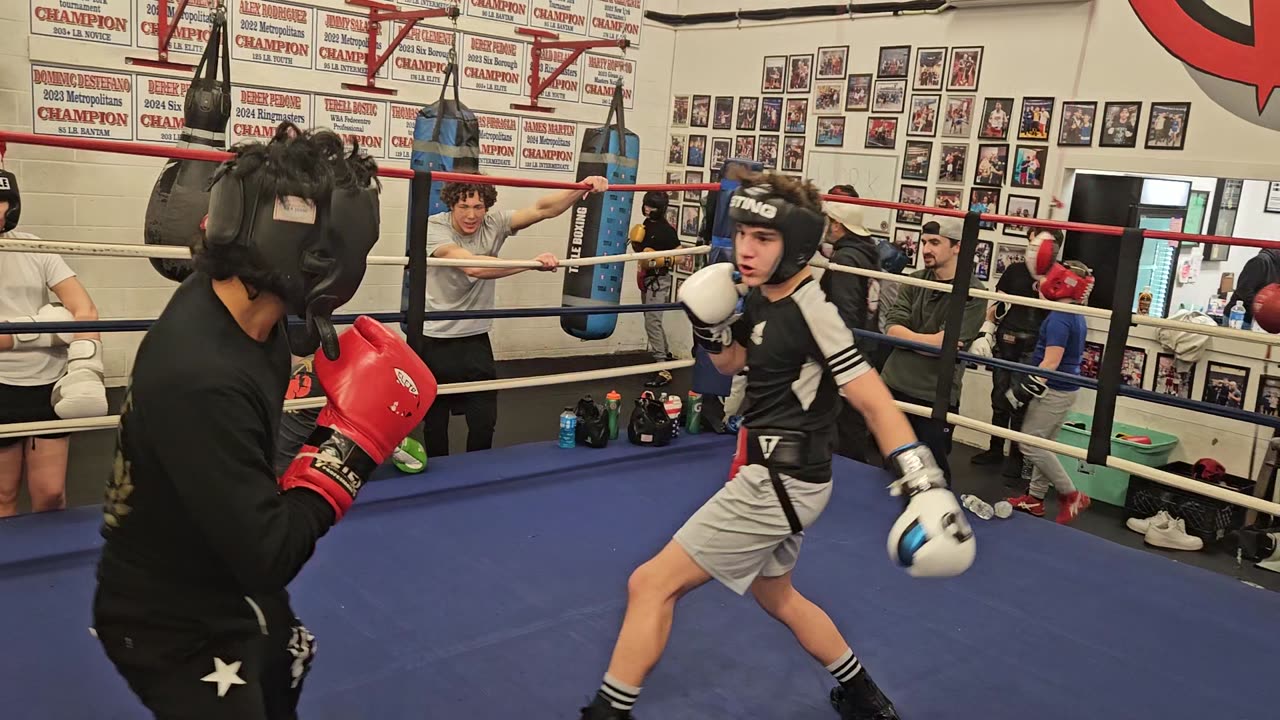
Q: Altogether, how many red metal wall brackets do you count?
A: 3